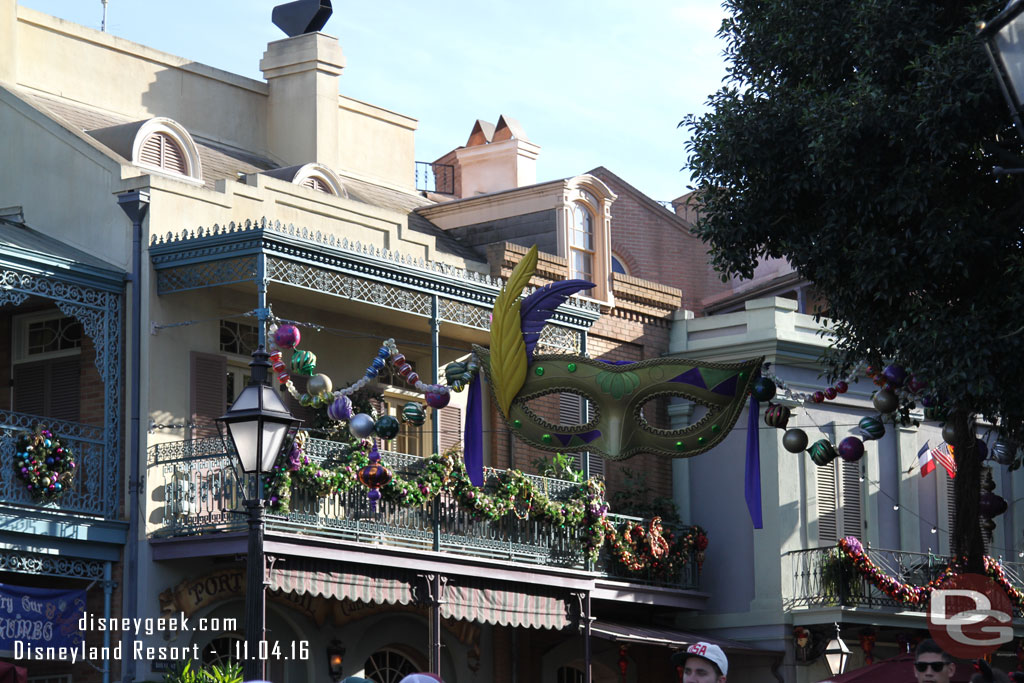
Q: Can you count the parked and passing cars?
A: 0